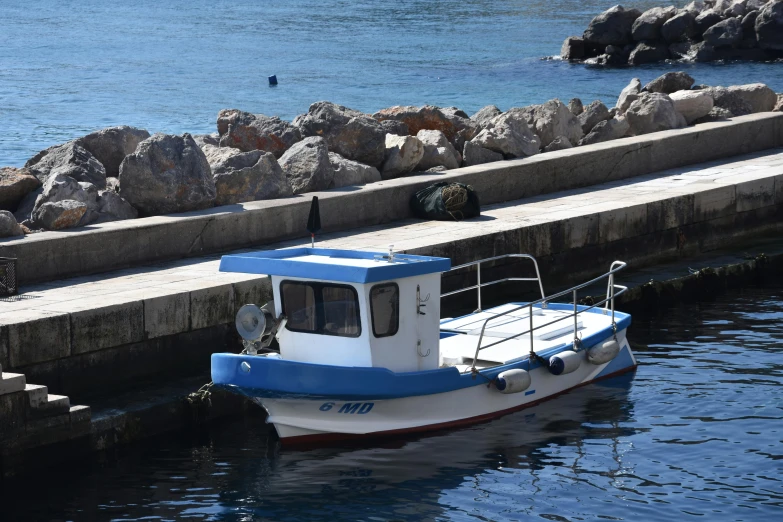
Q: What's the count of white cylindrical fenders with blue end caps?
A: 2